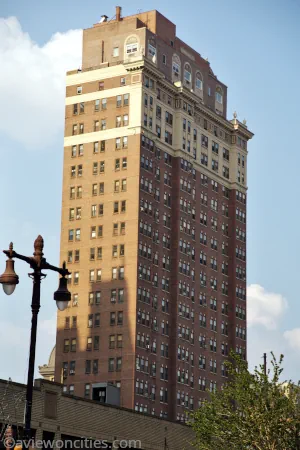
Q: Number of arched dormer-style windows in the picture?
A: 6